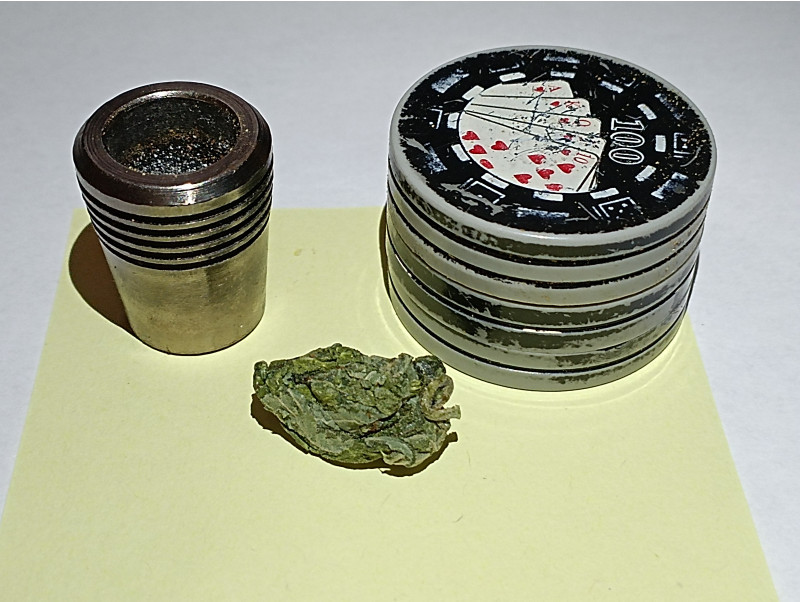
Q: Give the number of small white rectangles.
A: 12